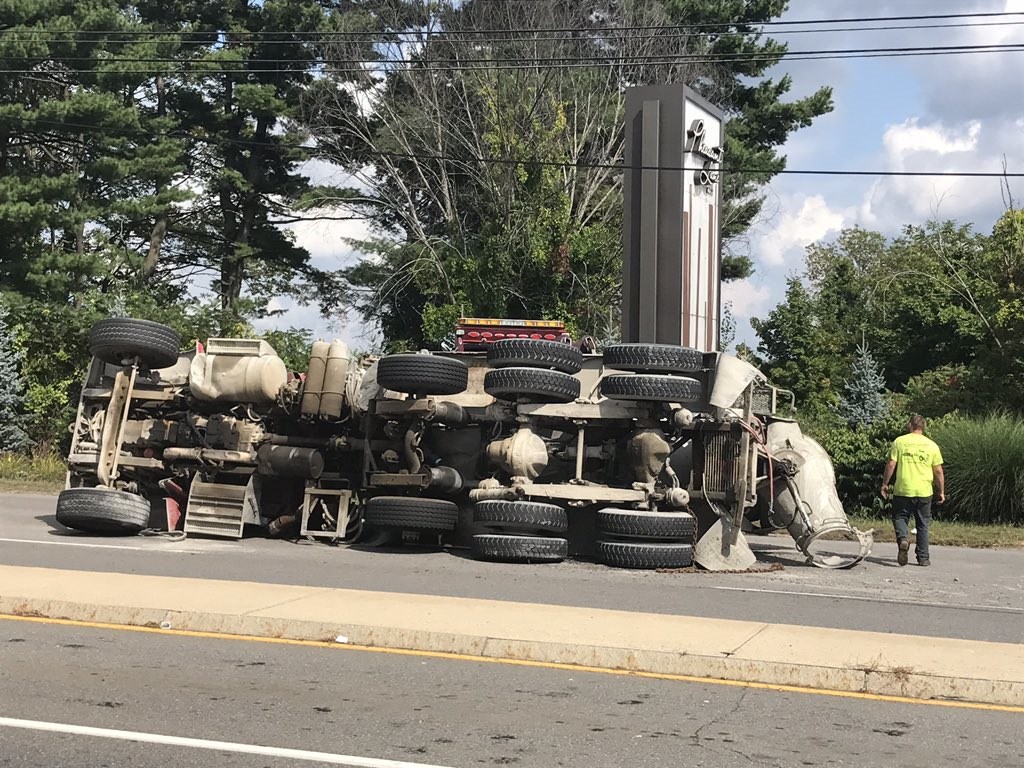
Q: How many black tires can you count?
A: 12